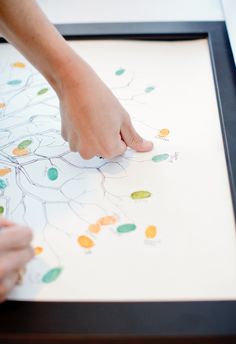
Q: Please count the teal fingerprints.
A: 8